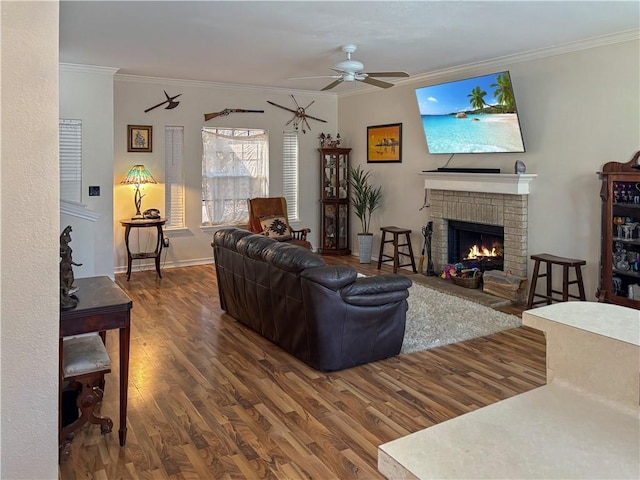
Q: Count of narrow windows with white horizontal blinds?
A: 3